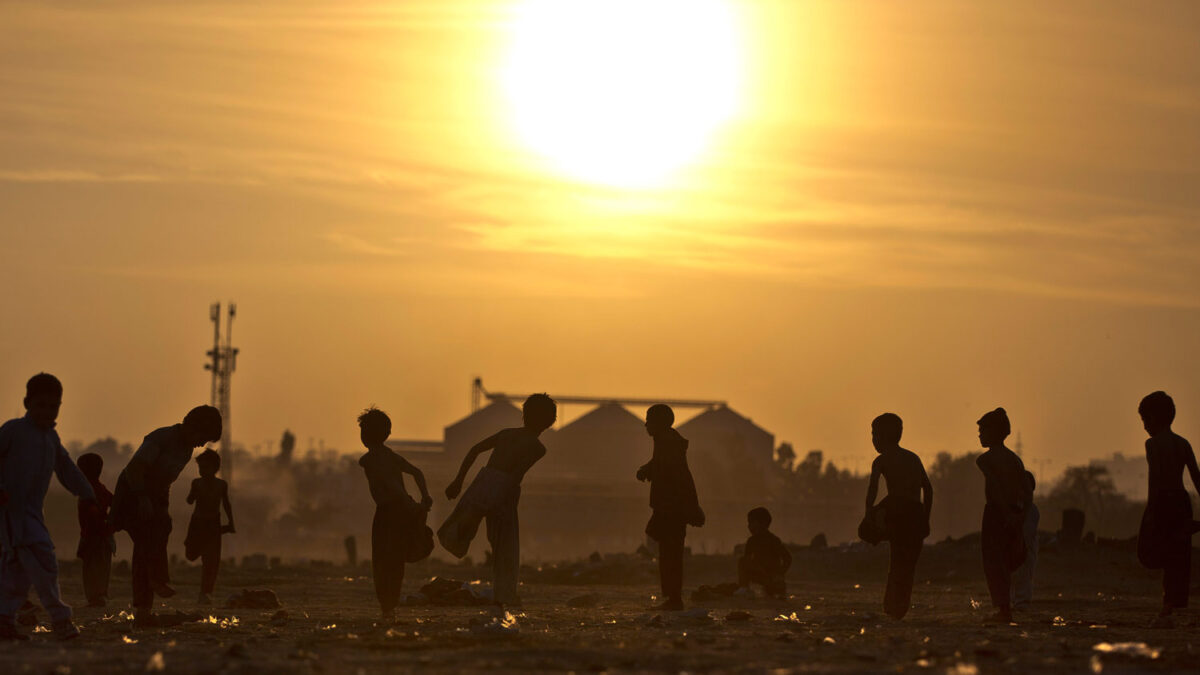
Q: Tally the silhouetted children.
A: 12